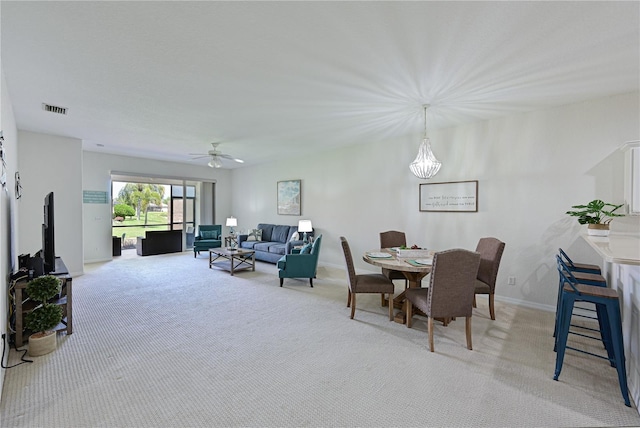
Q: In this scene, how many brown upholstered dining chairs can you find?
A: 4